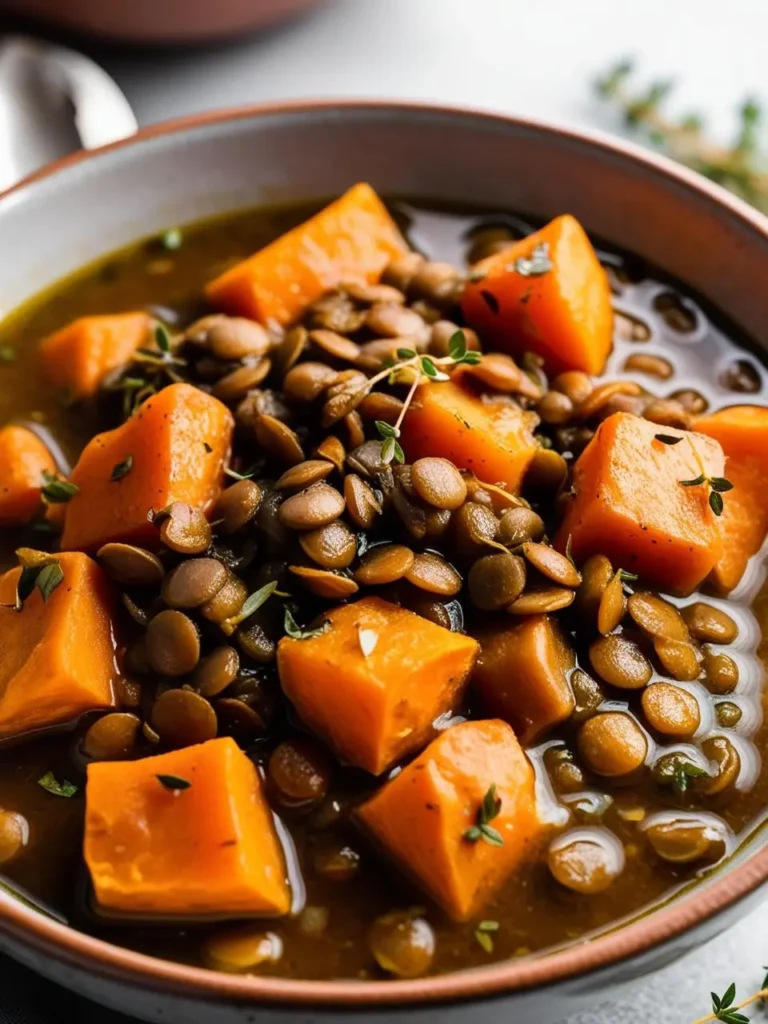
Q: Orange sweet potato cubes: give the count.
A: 13